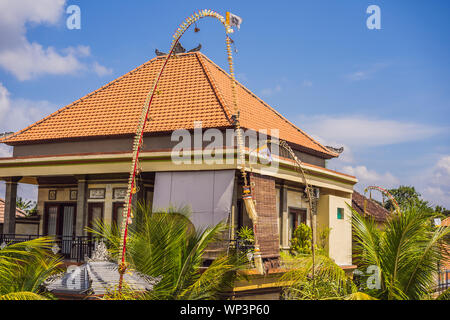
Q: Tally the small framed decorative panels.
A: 4